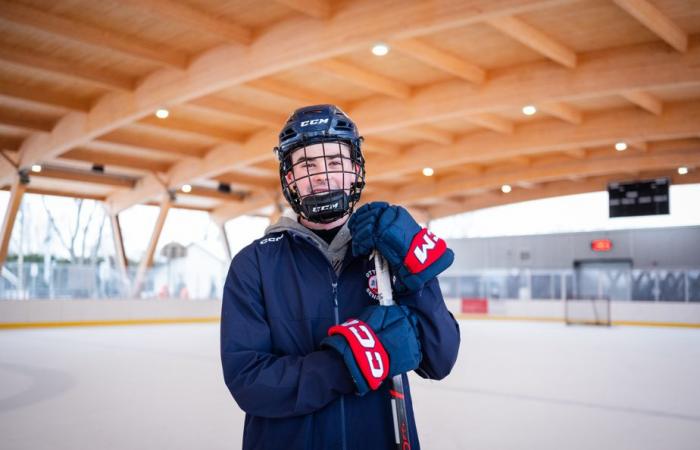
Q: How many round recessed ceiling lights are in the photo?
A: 9